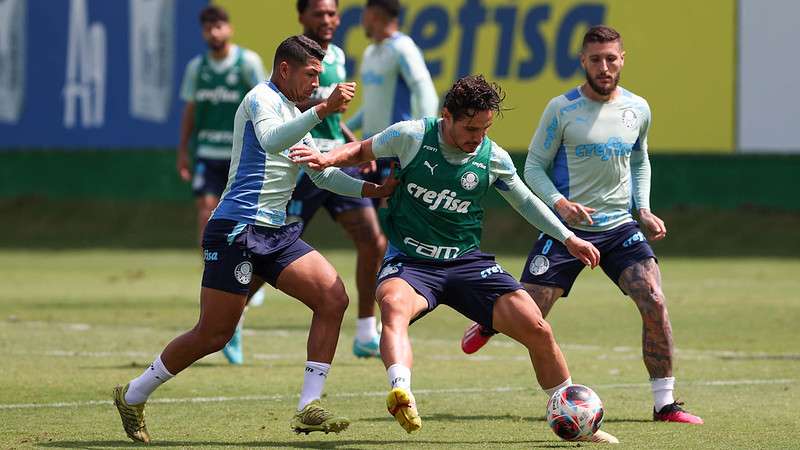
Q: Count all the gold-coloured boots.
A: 2